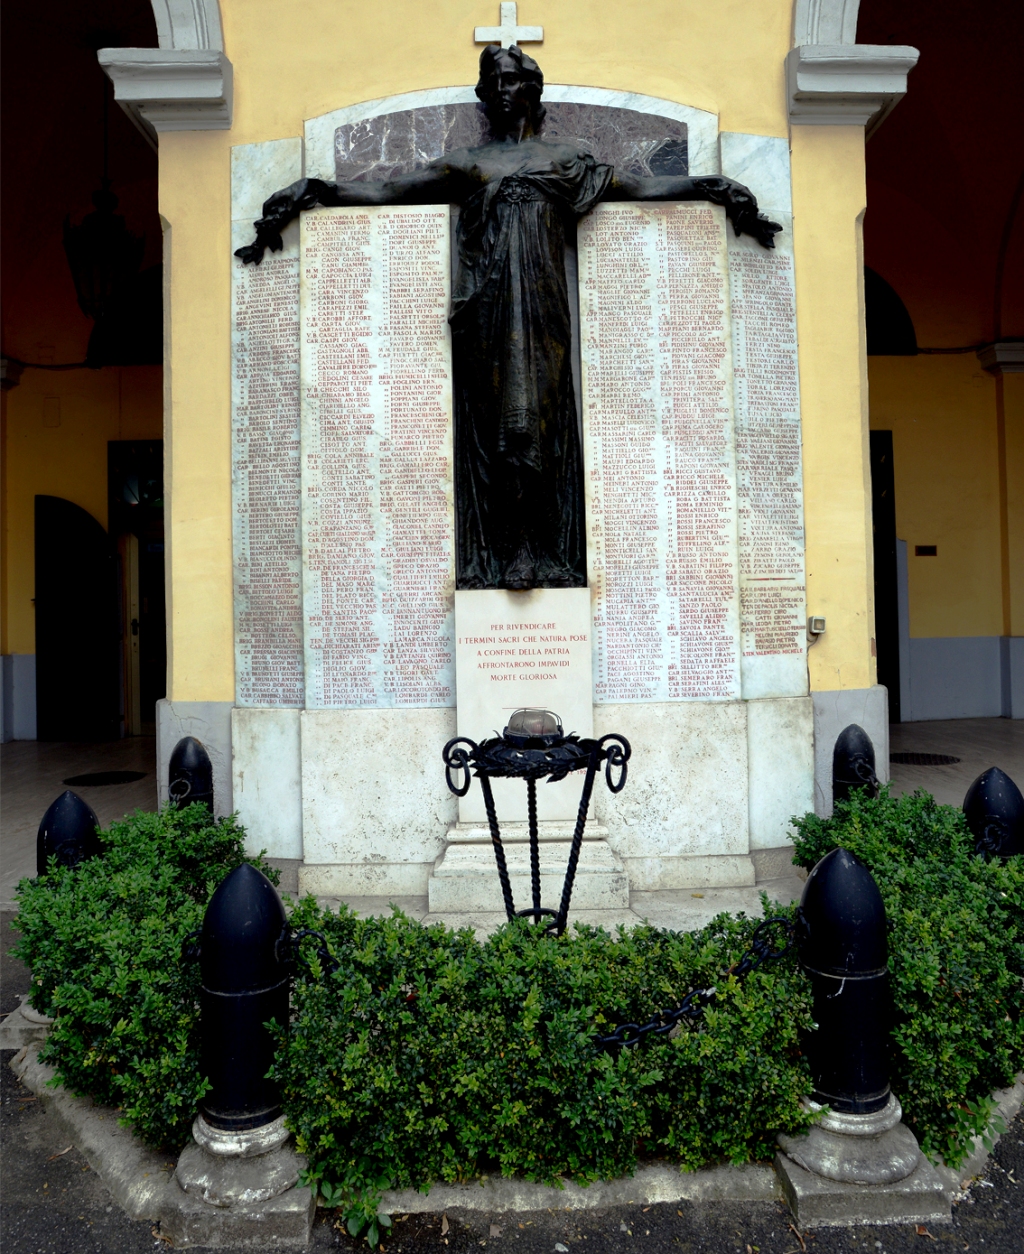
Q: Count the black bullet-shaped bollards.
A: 6